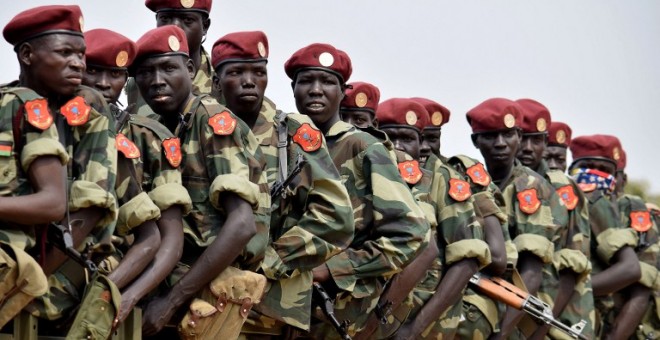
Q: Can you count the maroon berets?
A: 14